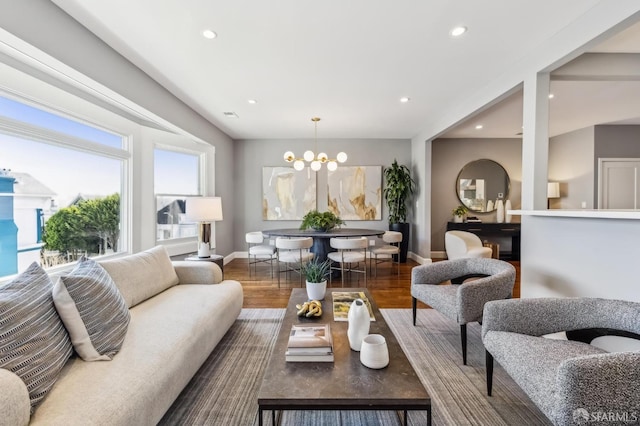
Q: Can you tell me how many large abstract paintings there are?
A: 2